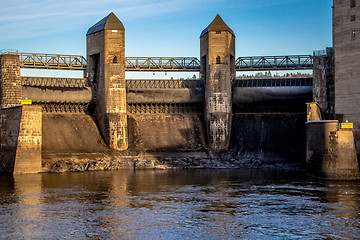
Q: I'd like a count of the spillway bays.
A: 3